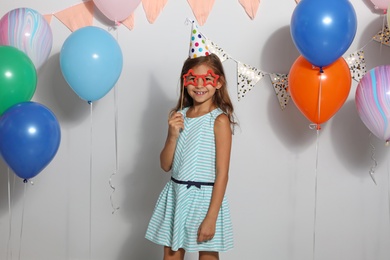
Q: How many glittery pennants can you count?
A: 5